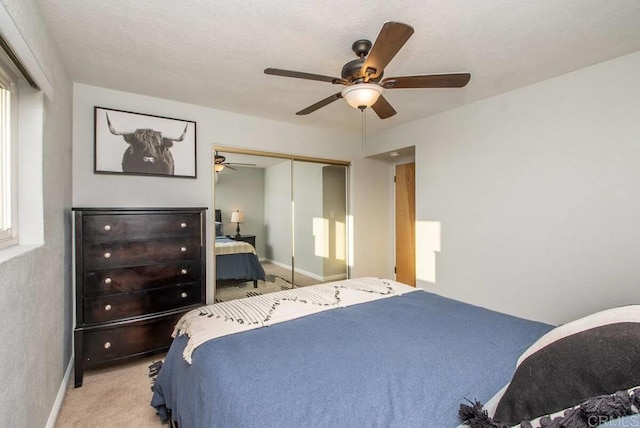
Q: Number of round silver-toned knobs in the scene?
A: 9